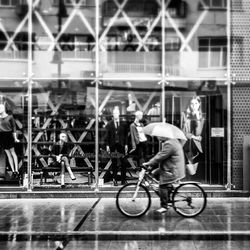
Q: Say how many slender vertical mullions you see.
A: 4